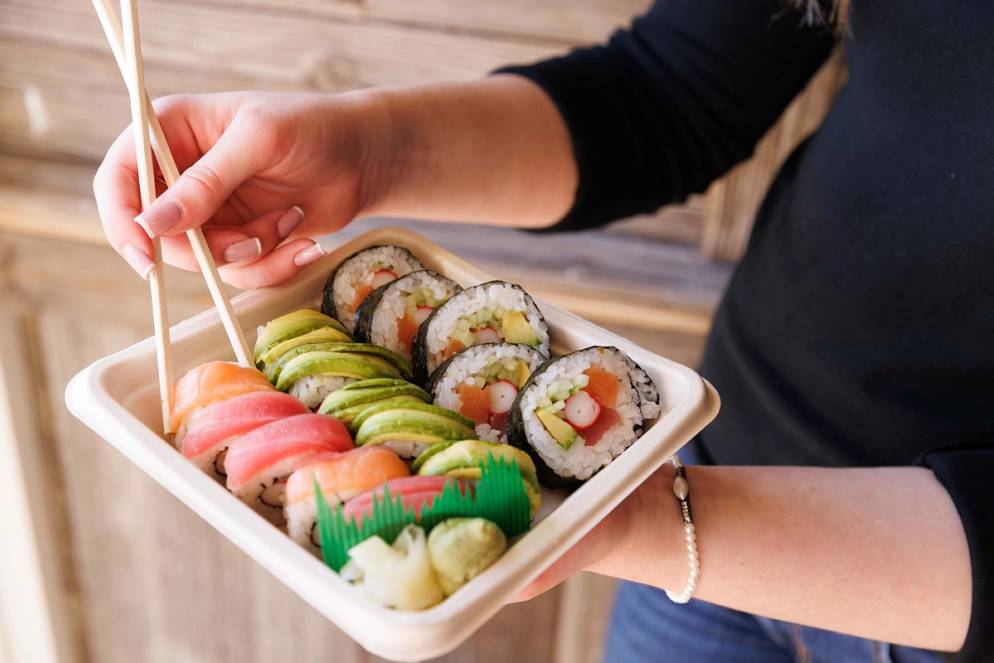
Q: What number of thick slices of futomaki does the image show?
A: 5